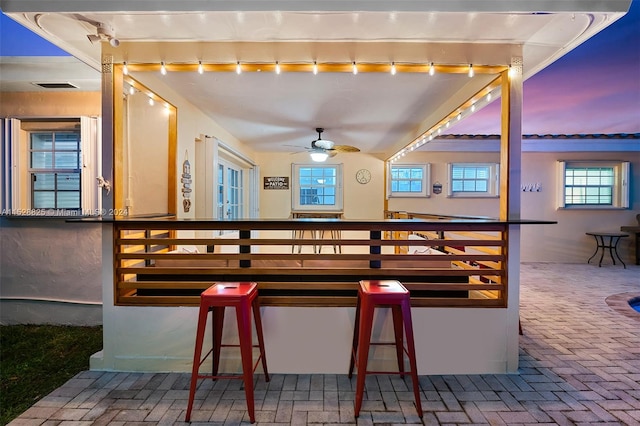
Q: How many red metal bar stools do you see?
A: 2